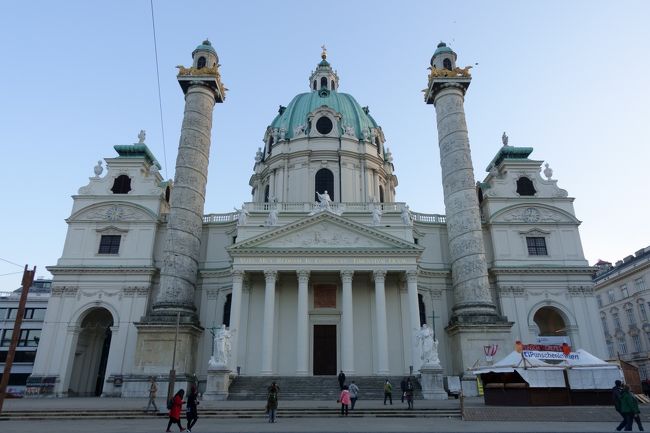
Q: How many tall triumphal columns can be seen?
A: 2